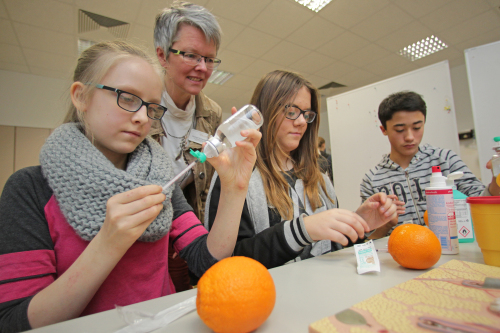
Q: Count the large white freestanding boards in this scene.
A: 2